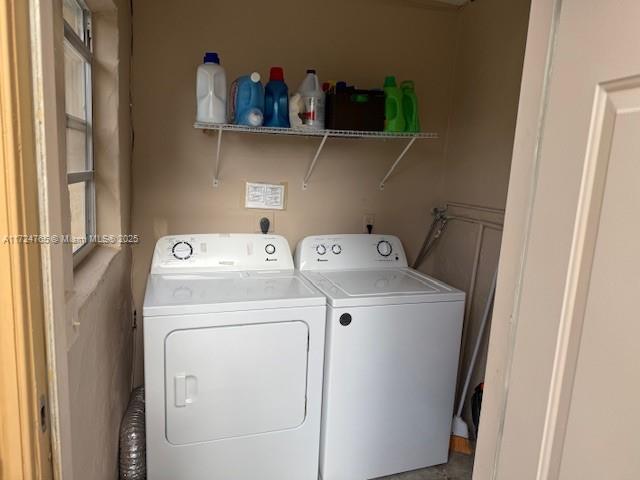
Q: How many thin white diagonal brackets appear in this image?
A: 3